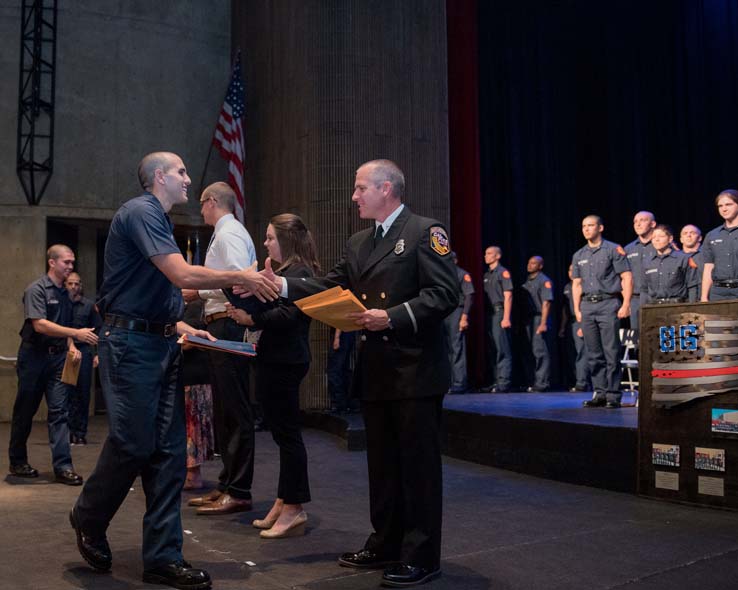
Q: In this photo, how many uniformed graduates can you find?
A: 12